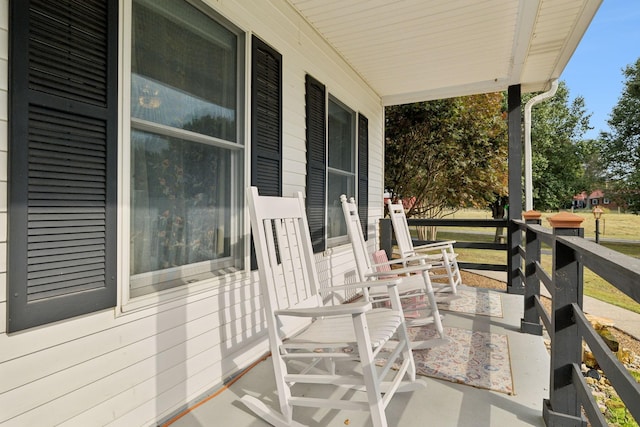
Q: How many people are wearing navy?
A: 0